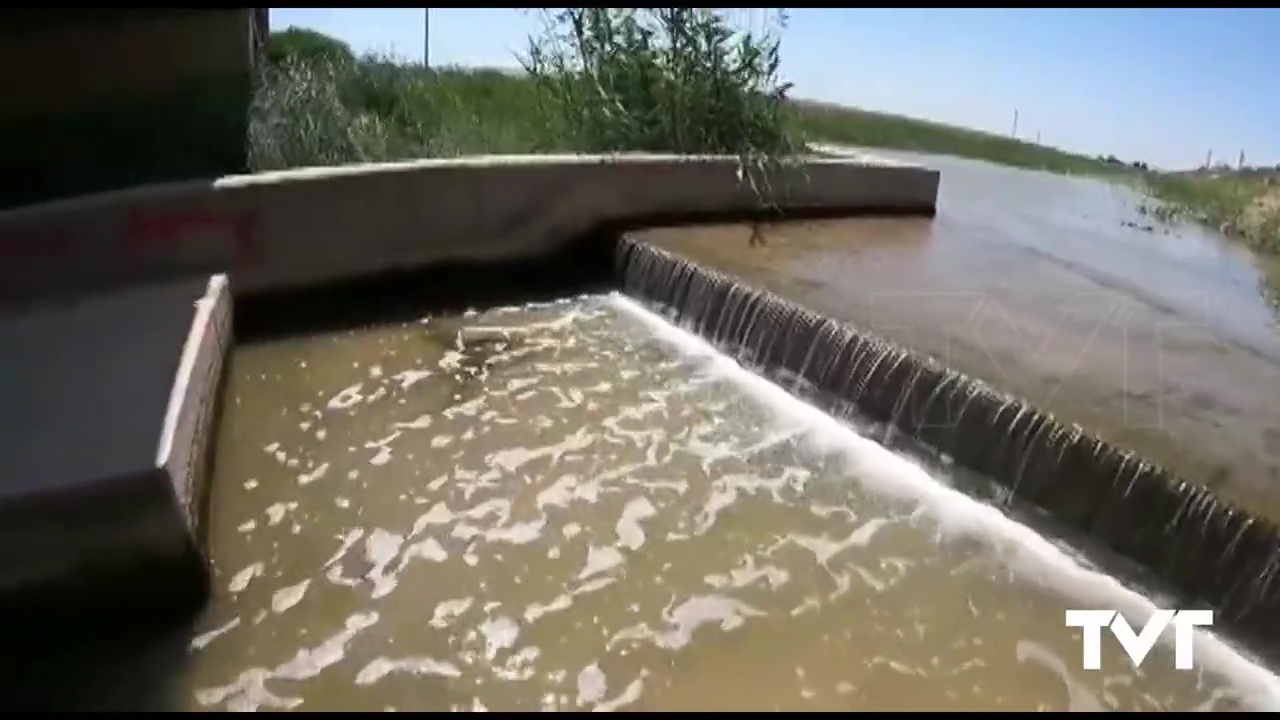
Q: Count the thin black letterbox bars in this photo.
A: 2